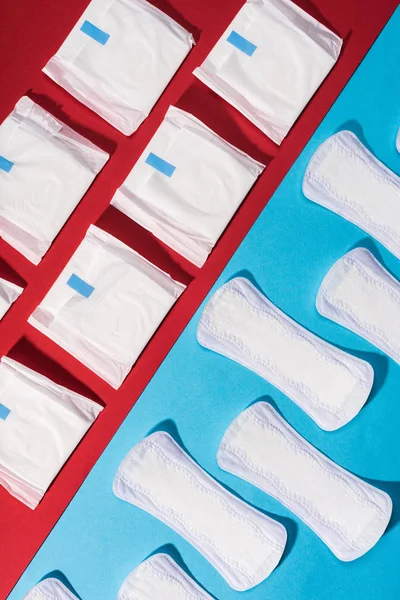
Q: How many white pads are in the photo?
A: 15